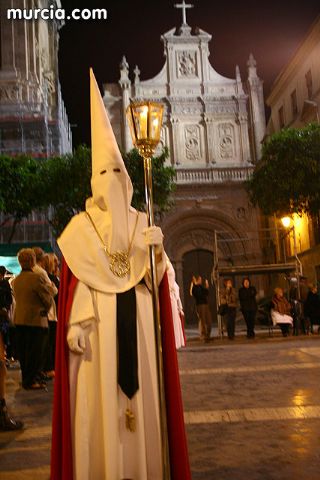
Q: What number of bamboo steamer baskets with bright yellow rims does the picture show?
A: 0